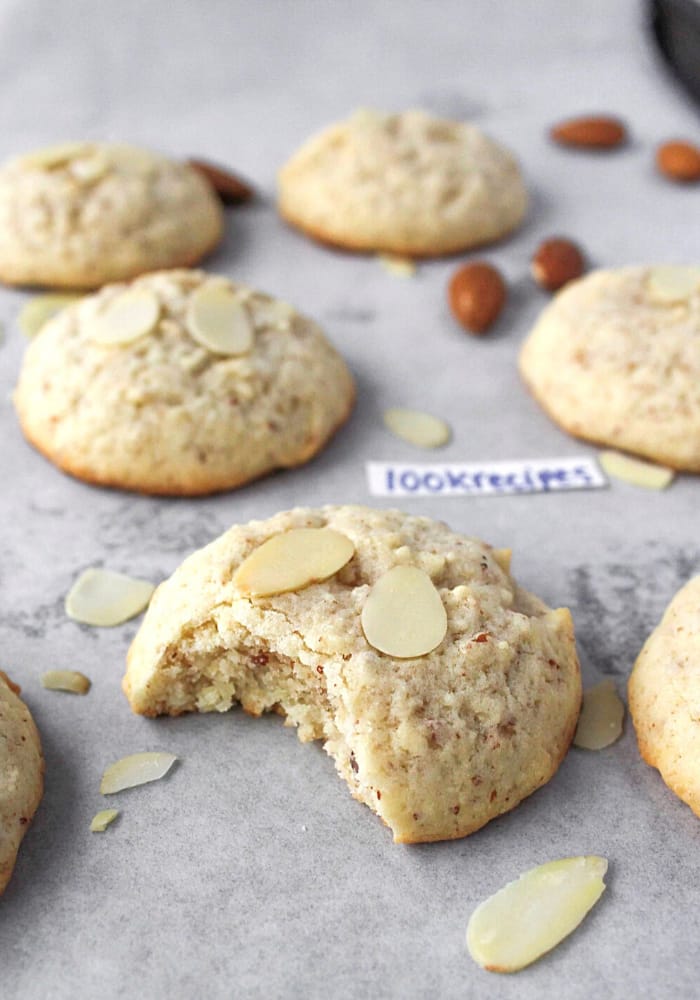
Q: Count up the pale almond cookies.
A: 7